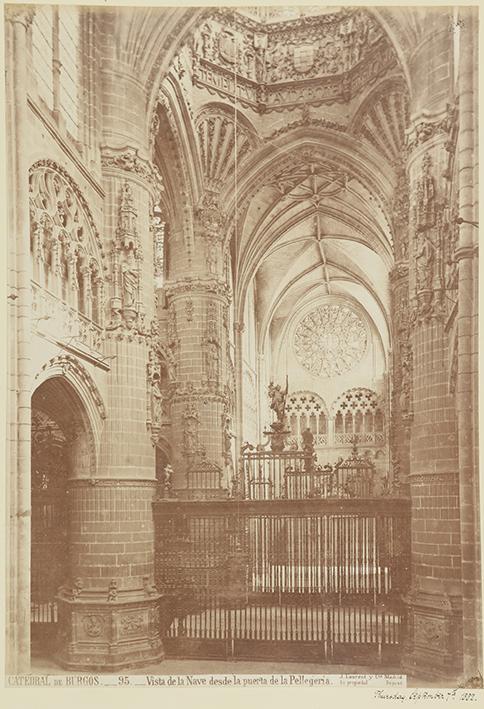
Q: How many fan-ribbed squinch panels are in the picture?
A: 2